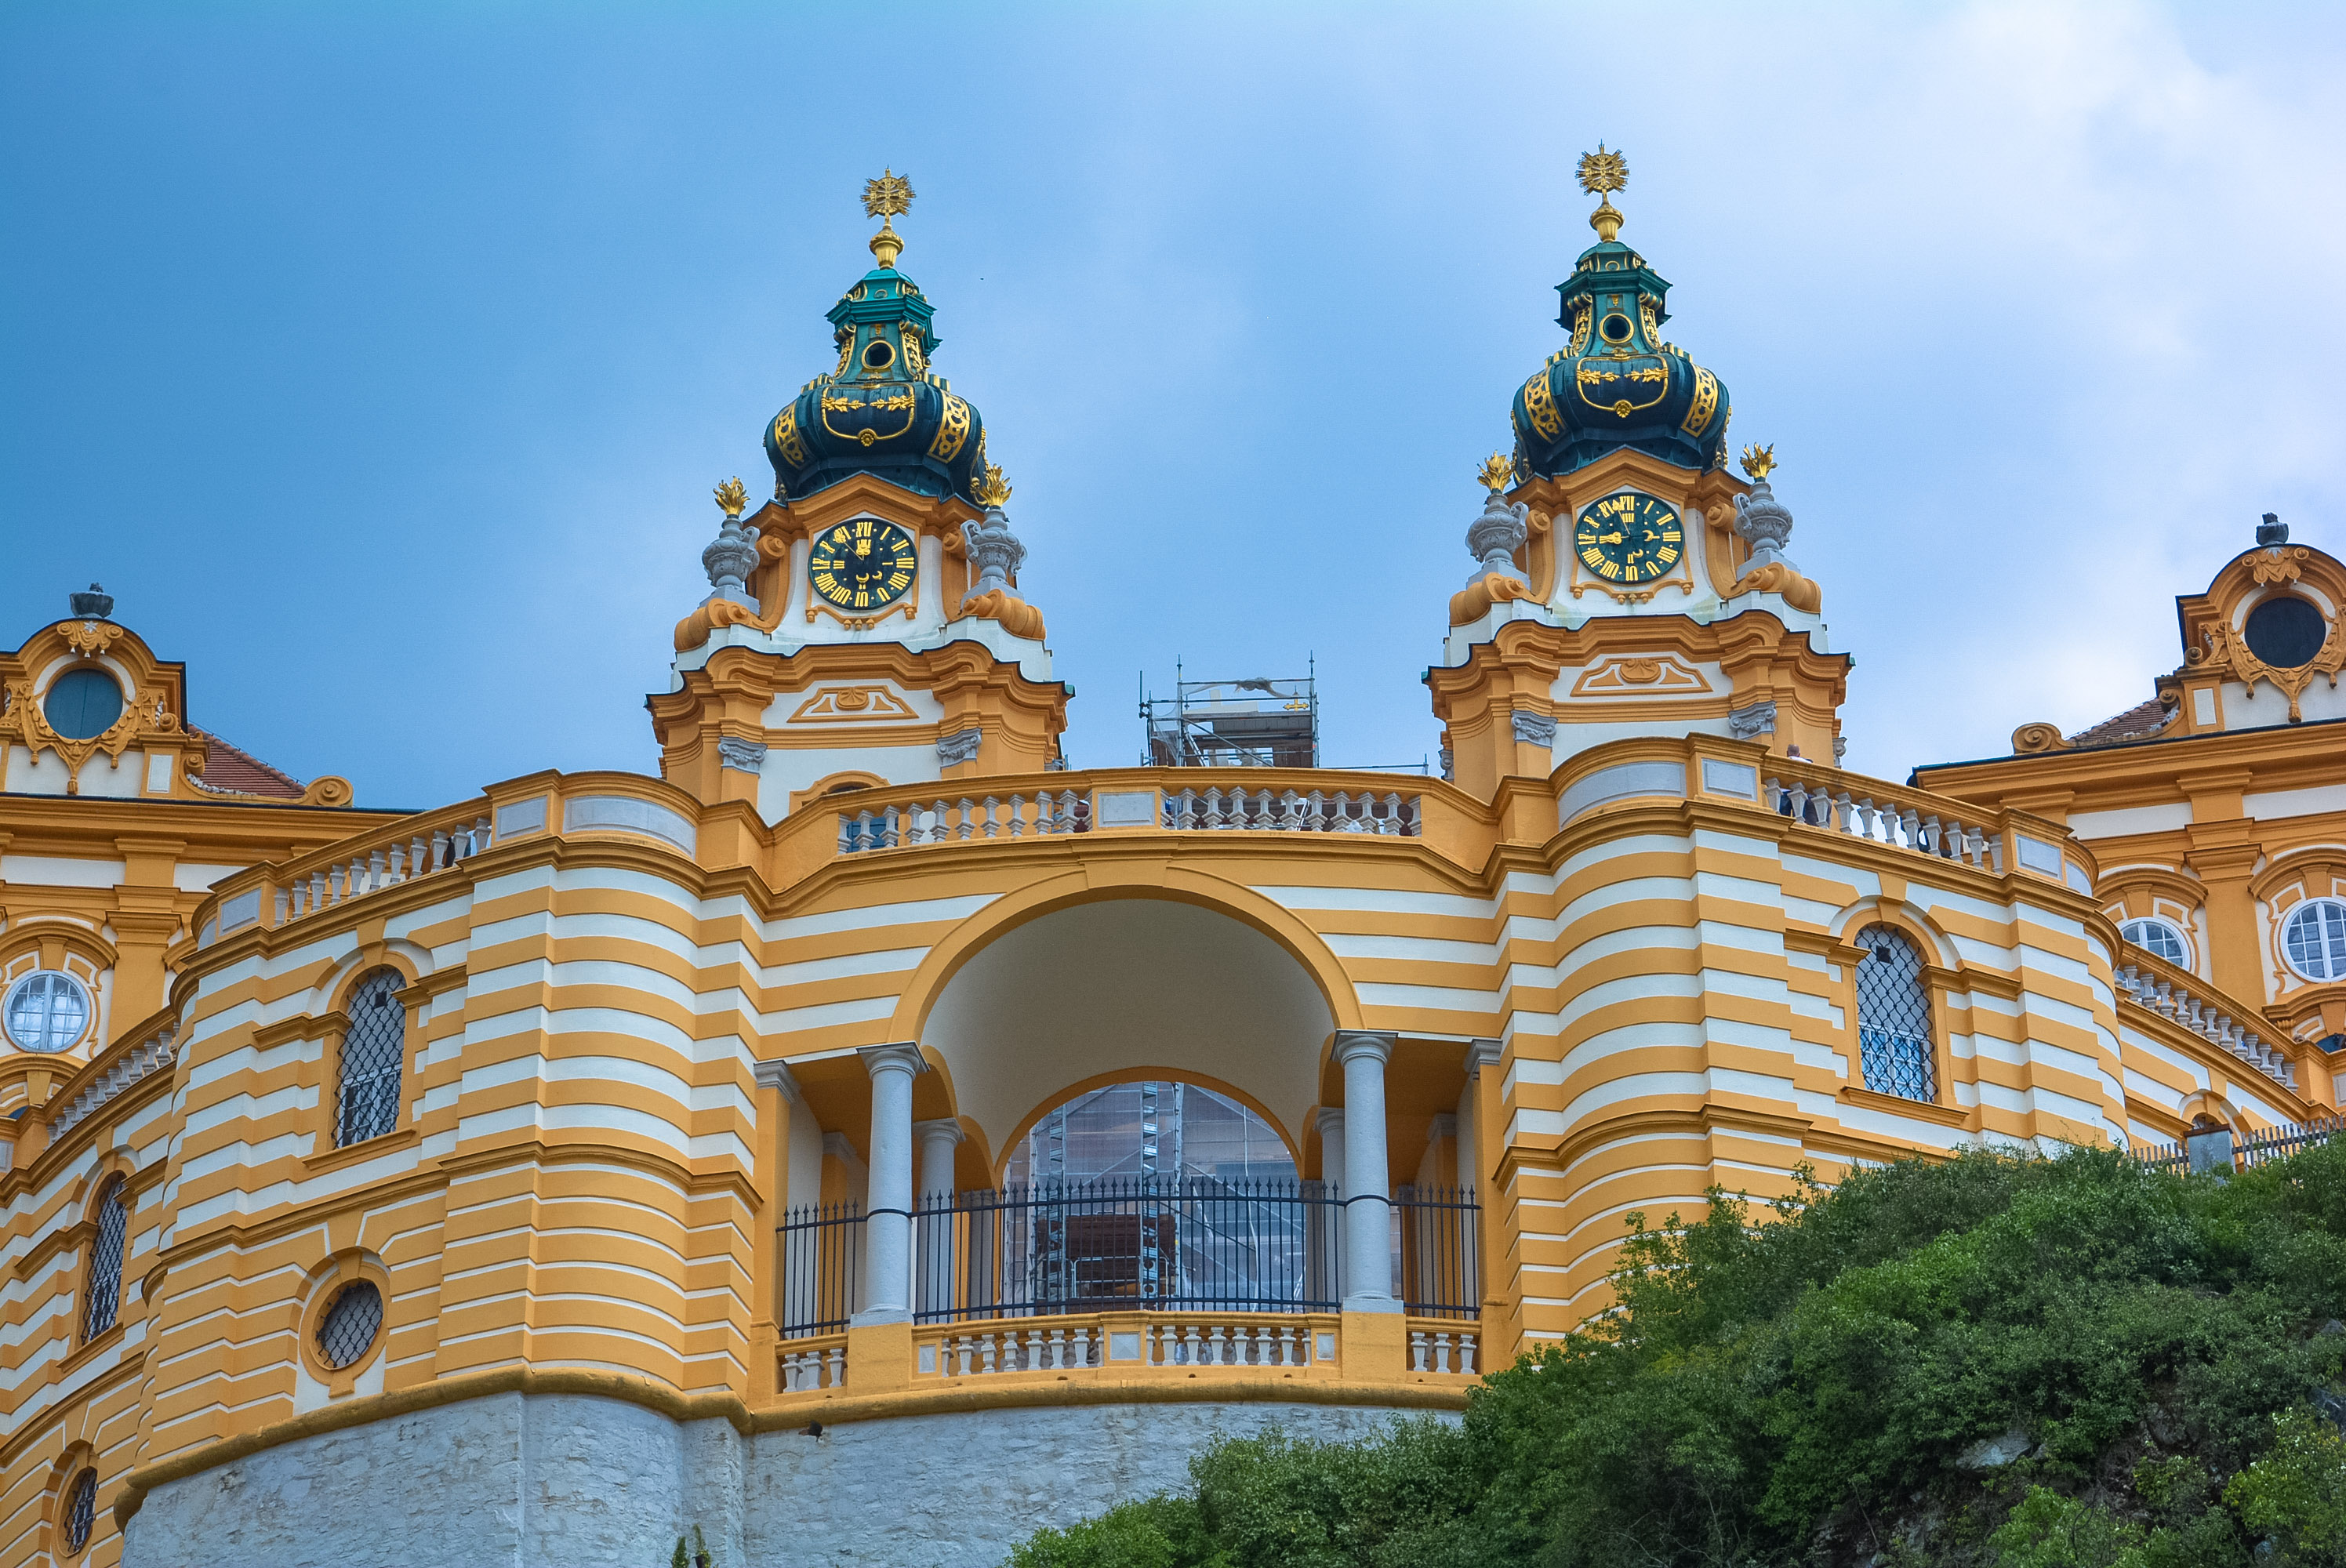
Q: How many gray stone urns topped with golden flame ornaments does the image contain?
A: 4